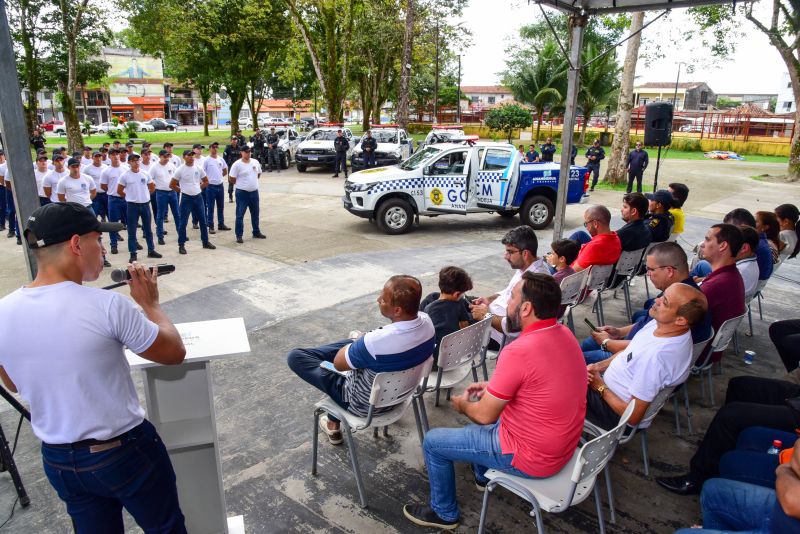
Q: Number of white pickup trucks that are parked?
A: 5